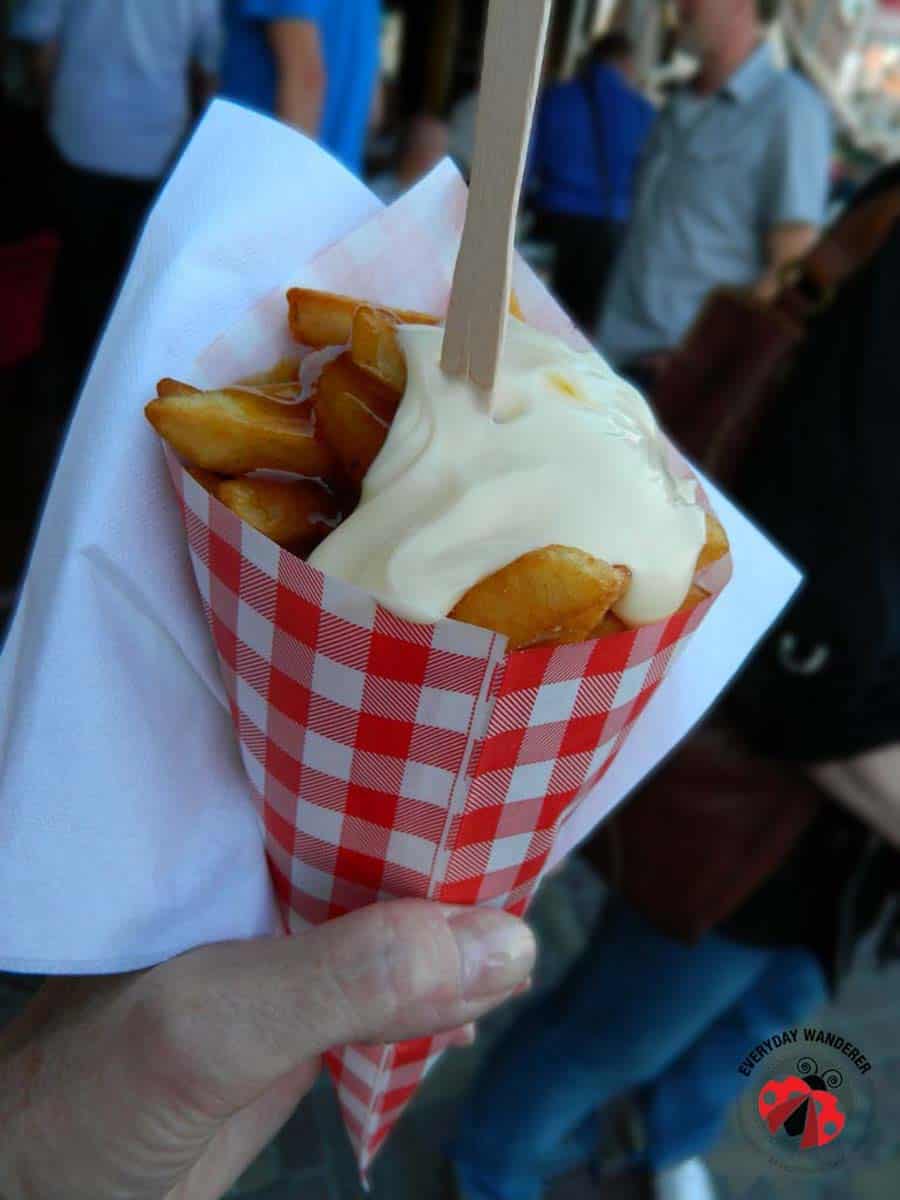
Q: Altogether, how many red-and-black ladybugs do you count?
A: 1